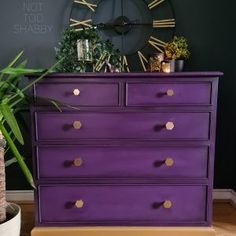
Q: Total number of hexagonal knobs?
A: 8